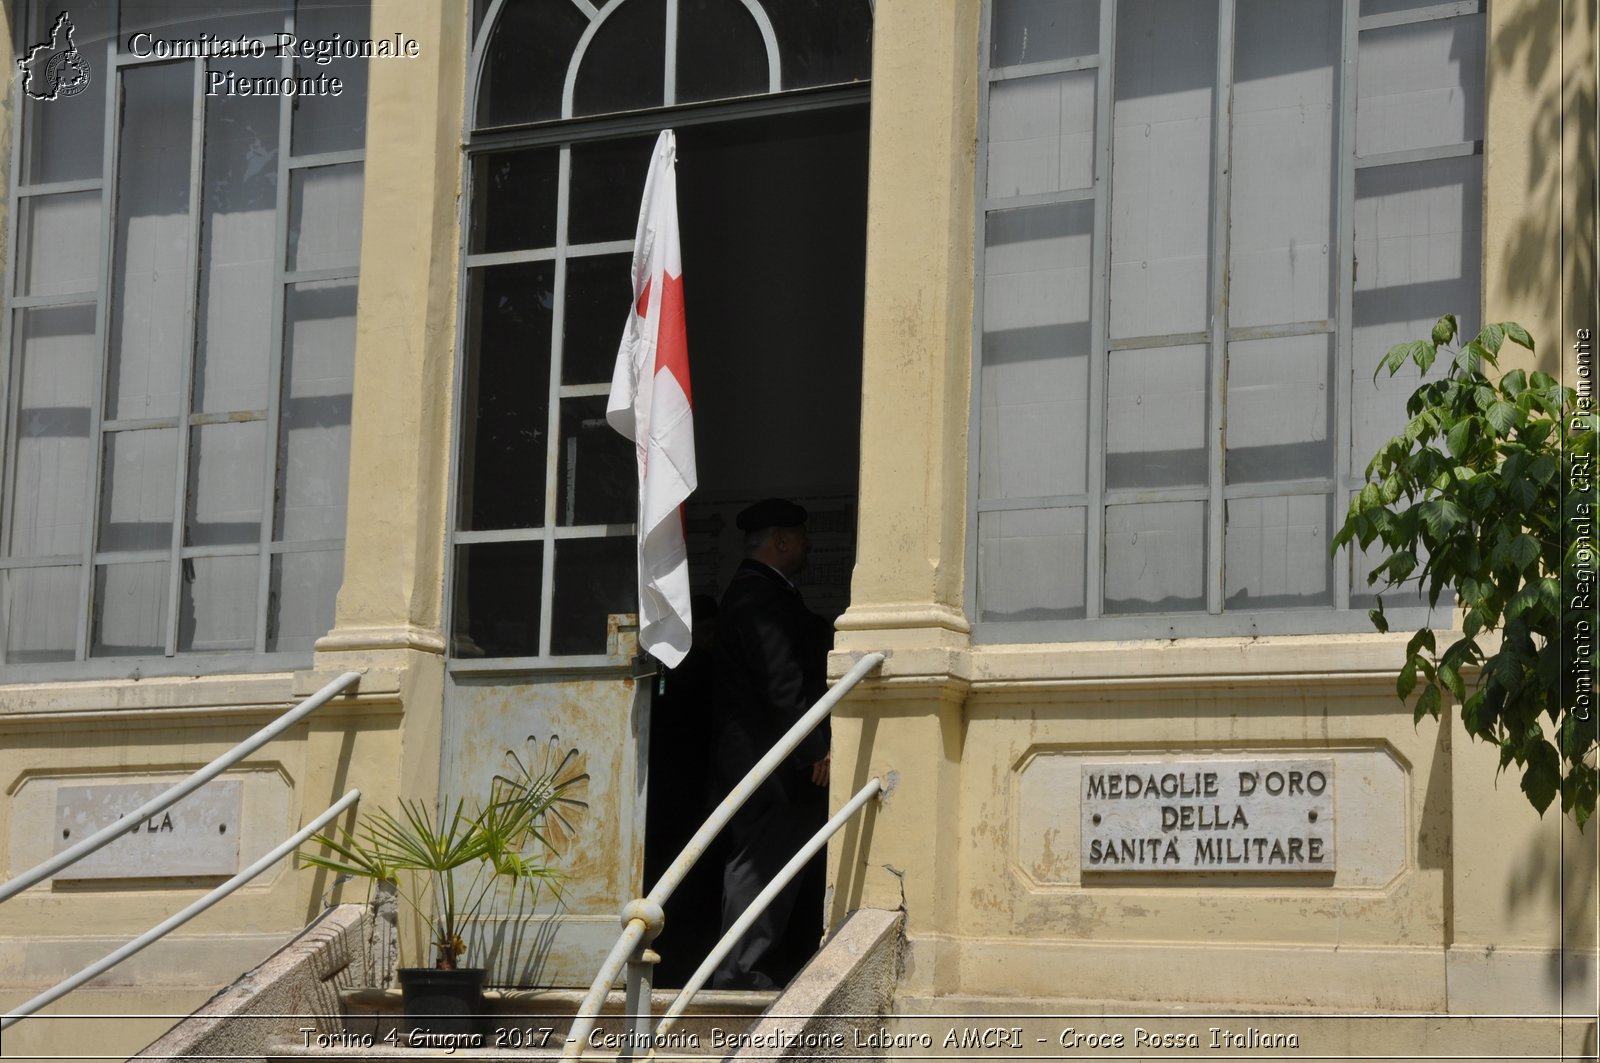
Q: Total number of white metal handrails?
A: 4